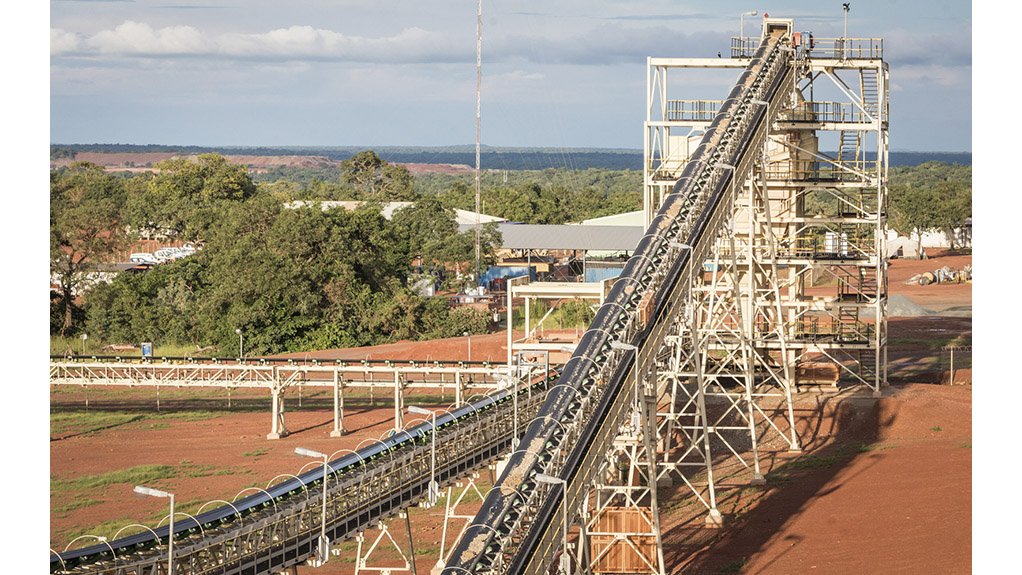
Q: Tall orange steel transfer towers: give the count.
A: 0